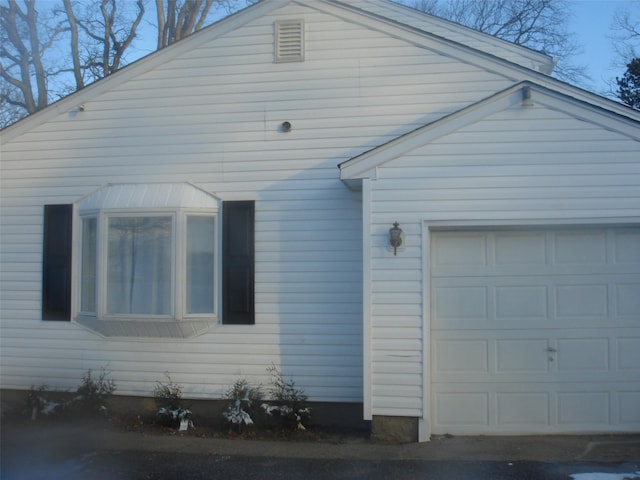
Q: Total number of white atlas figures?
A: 0